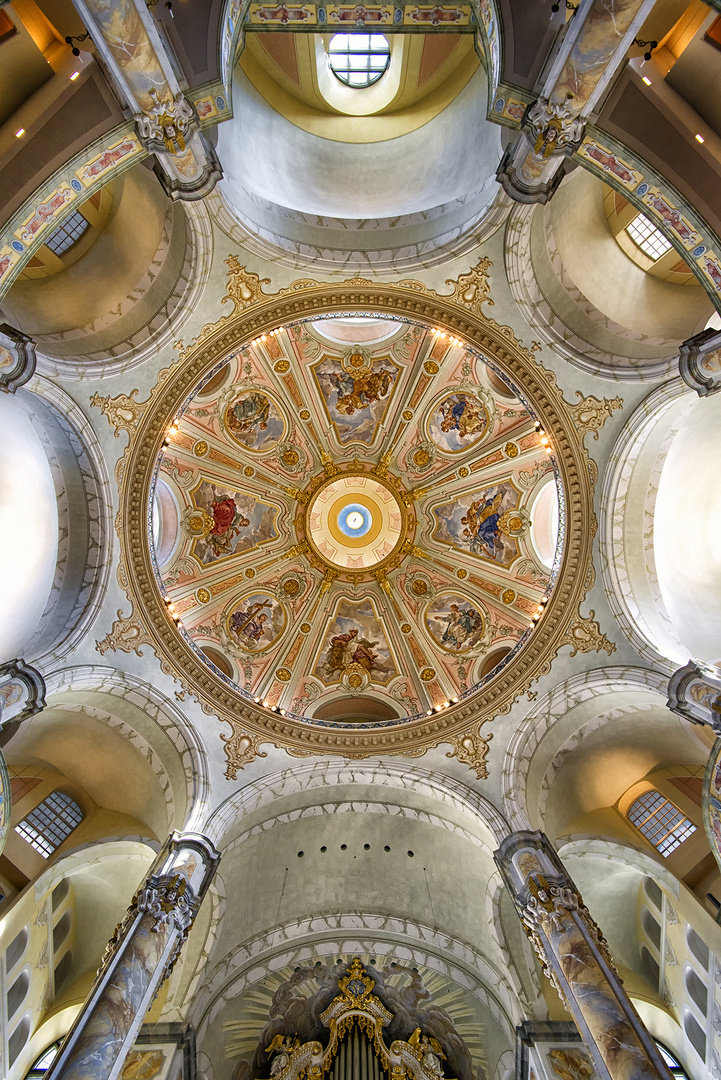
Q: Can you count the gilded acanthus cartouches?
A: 8